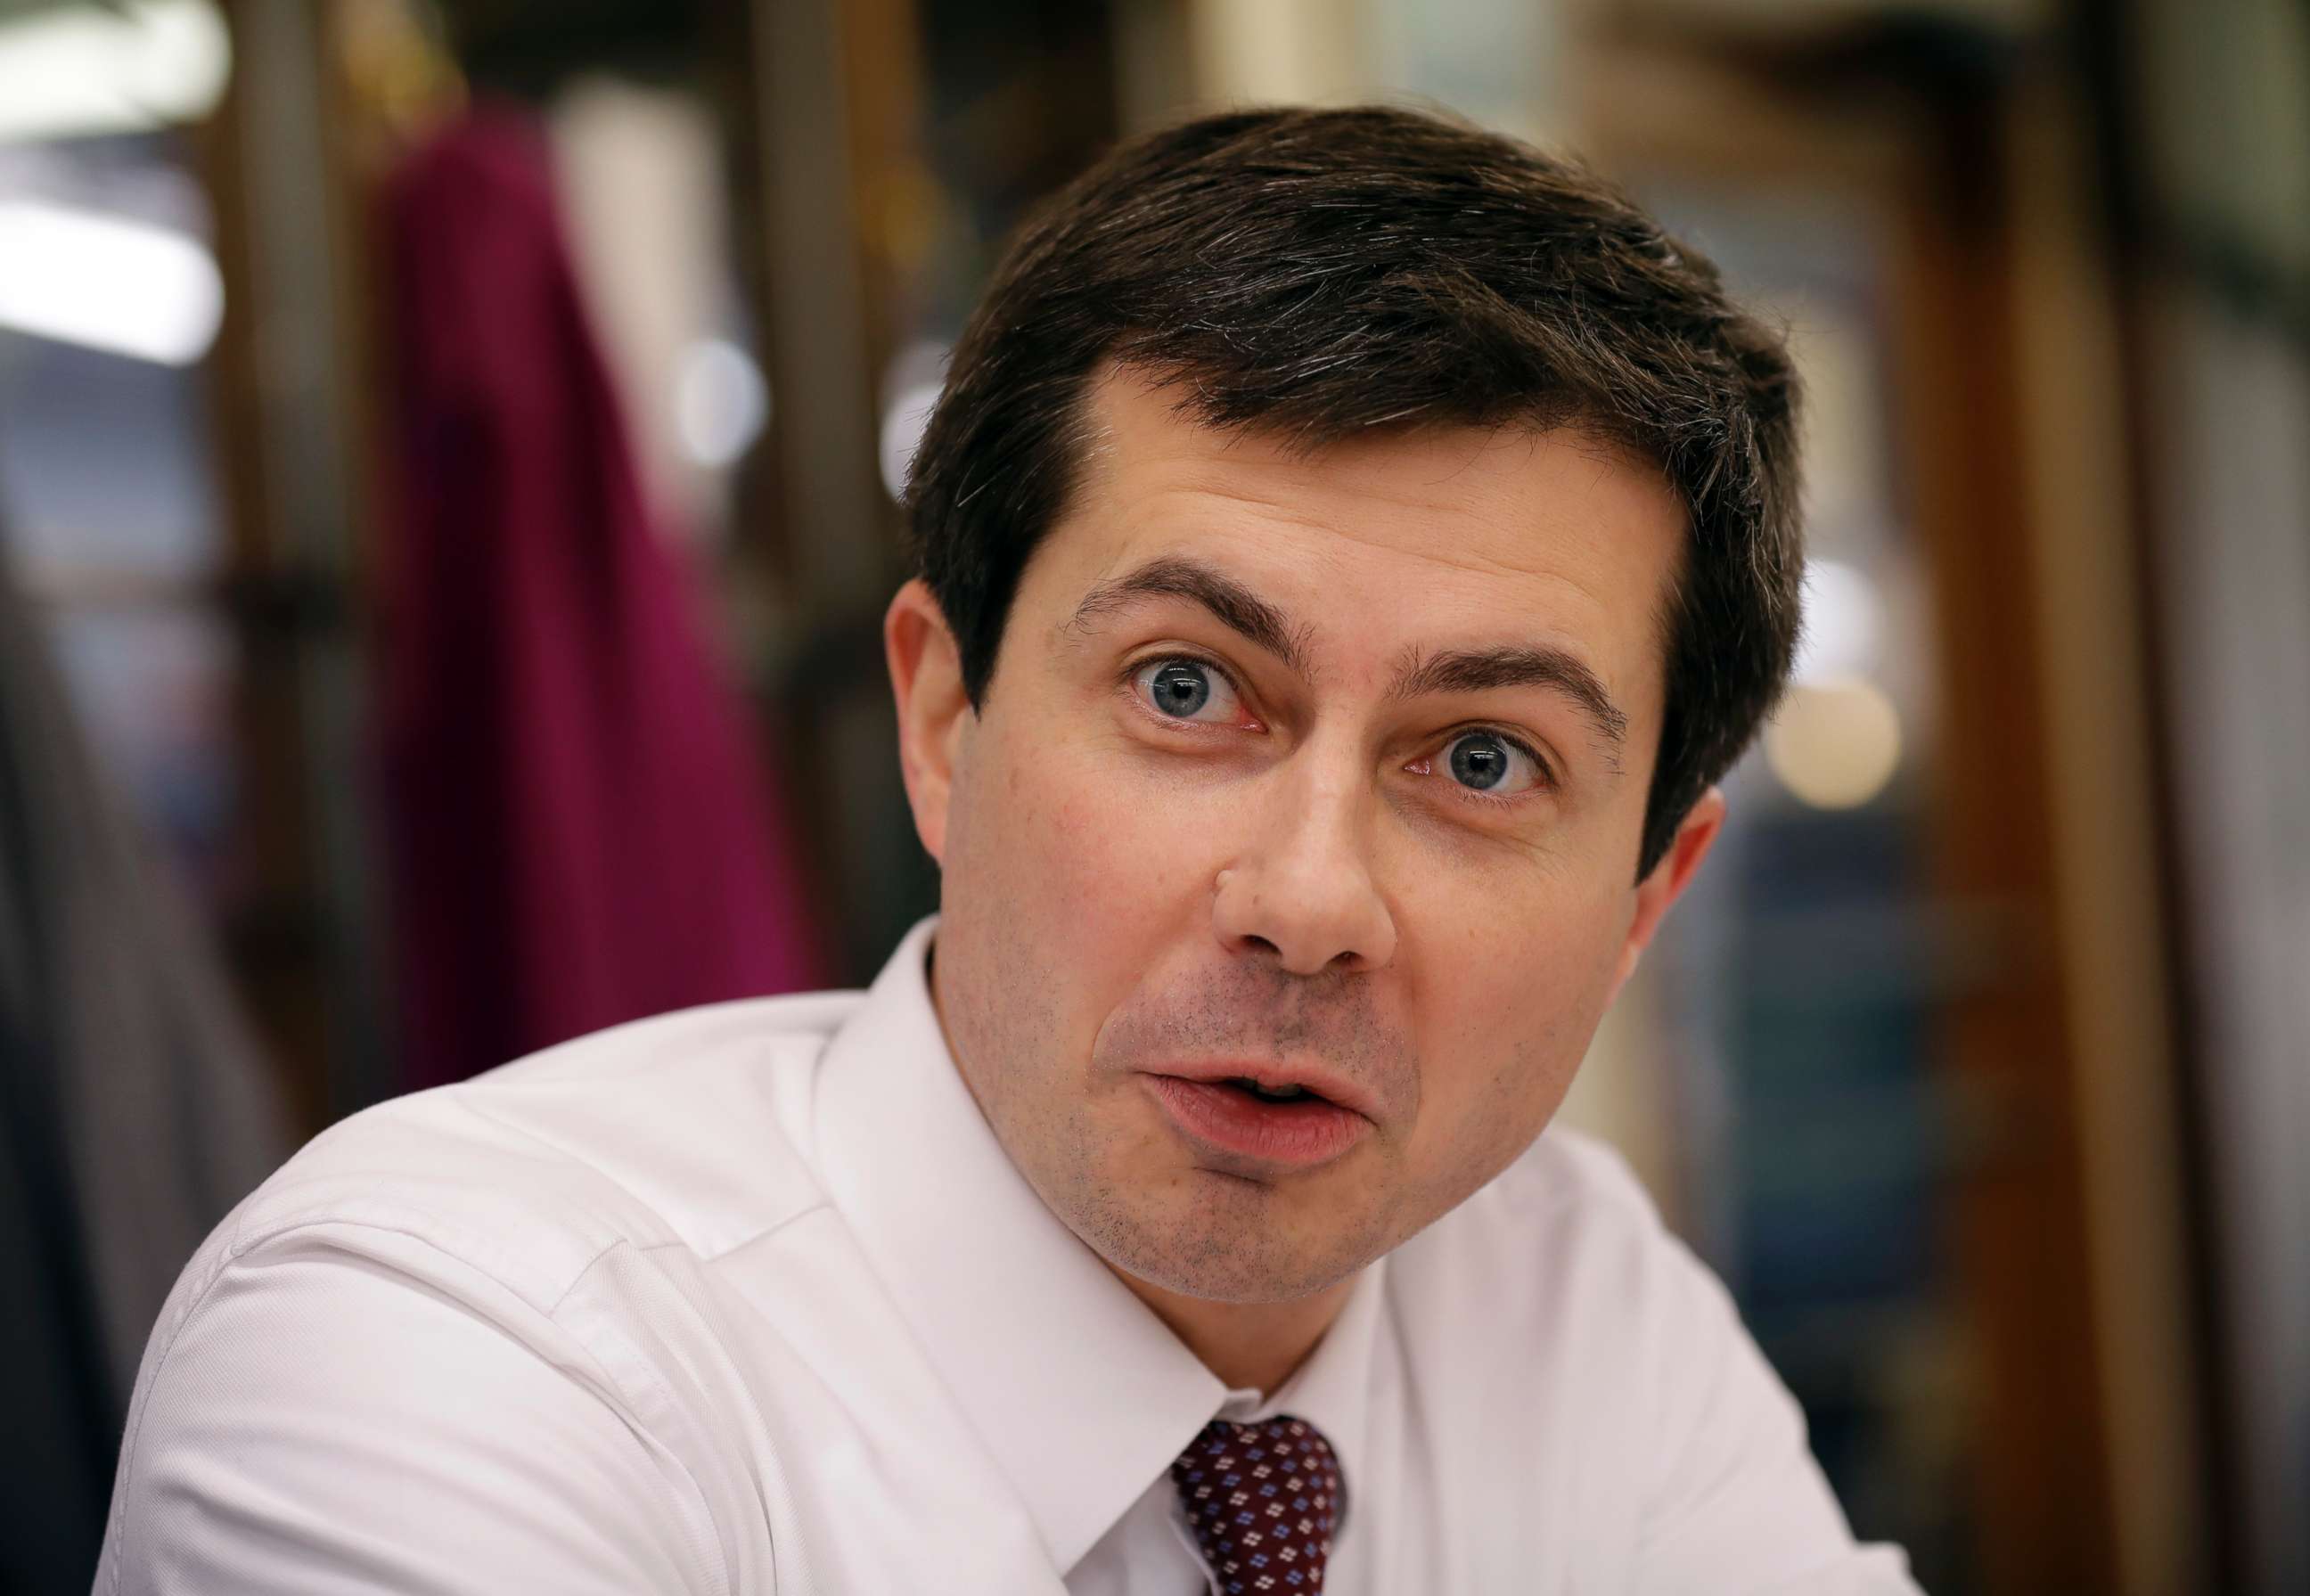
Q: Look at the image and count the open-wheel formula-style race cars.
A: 0